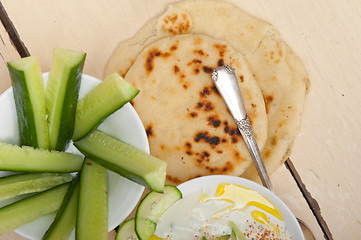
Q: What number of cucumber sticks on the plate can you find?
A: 9